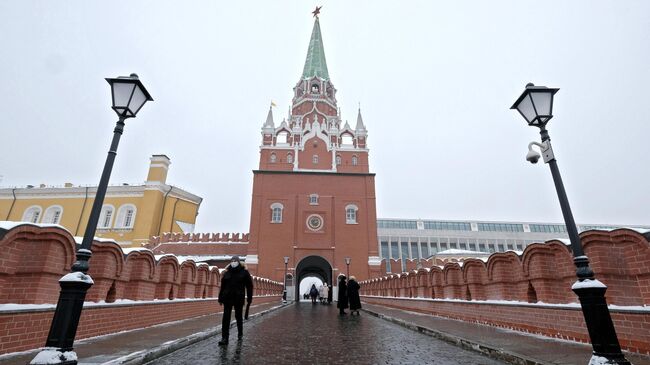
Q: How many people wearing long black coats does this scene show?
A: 2